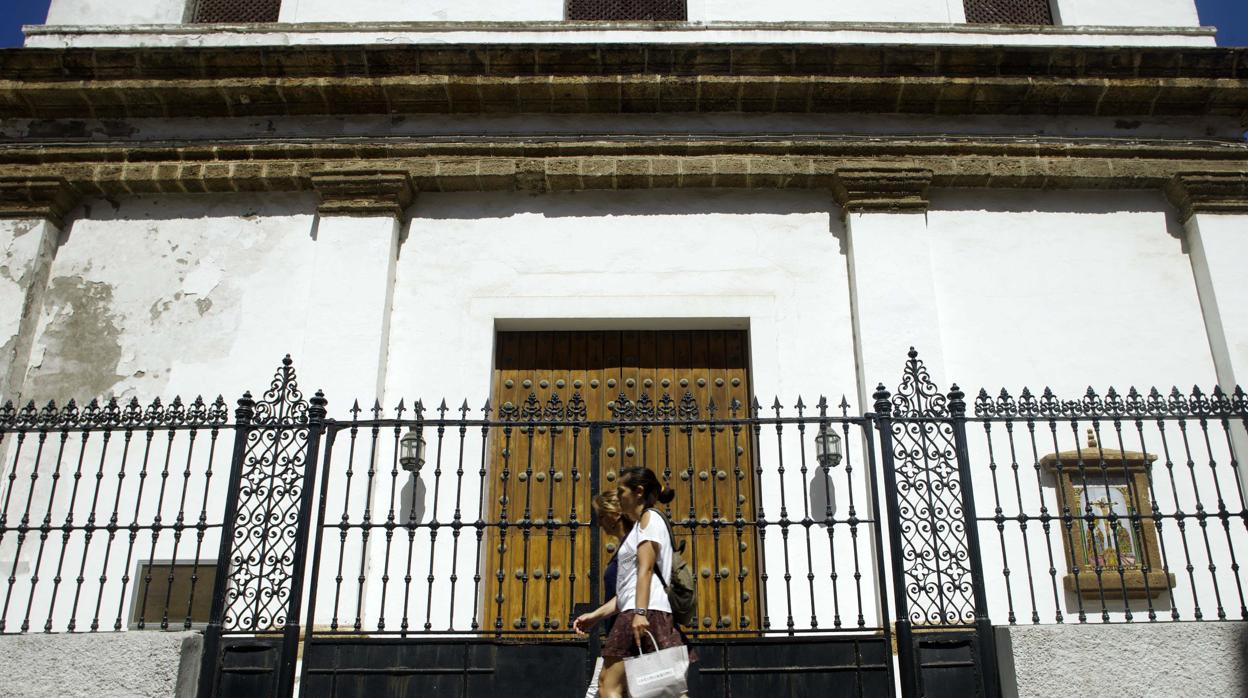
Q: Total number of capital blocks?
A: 4